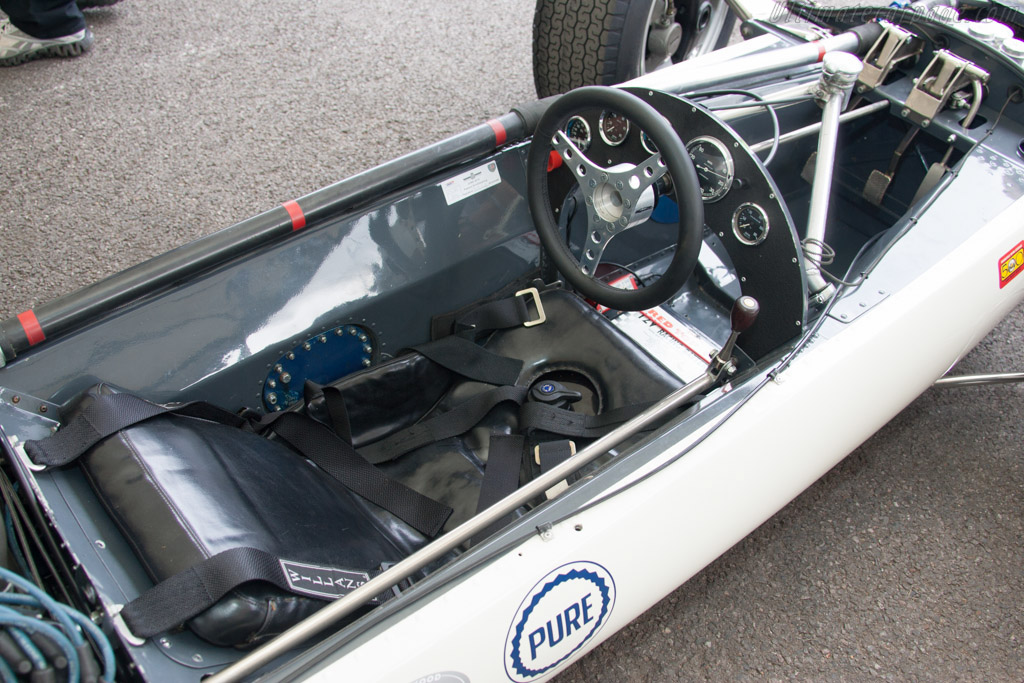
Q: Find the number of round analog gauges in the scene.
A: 5